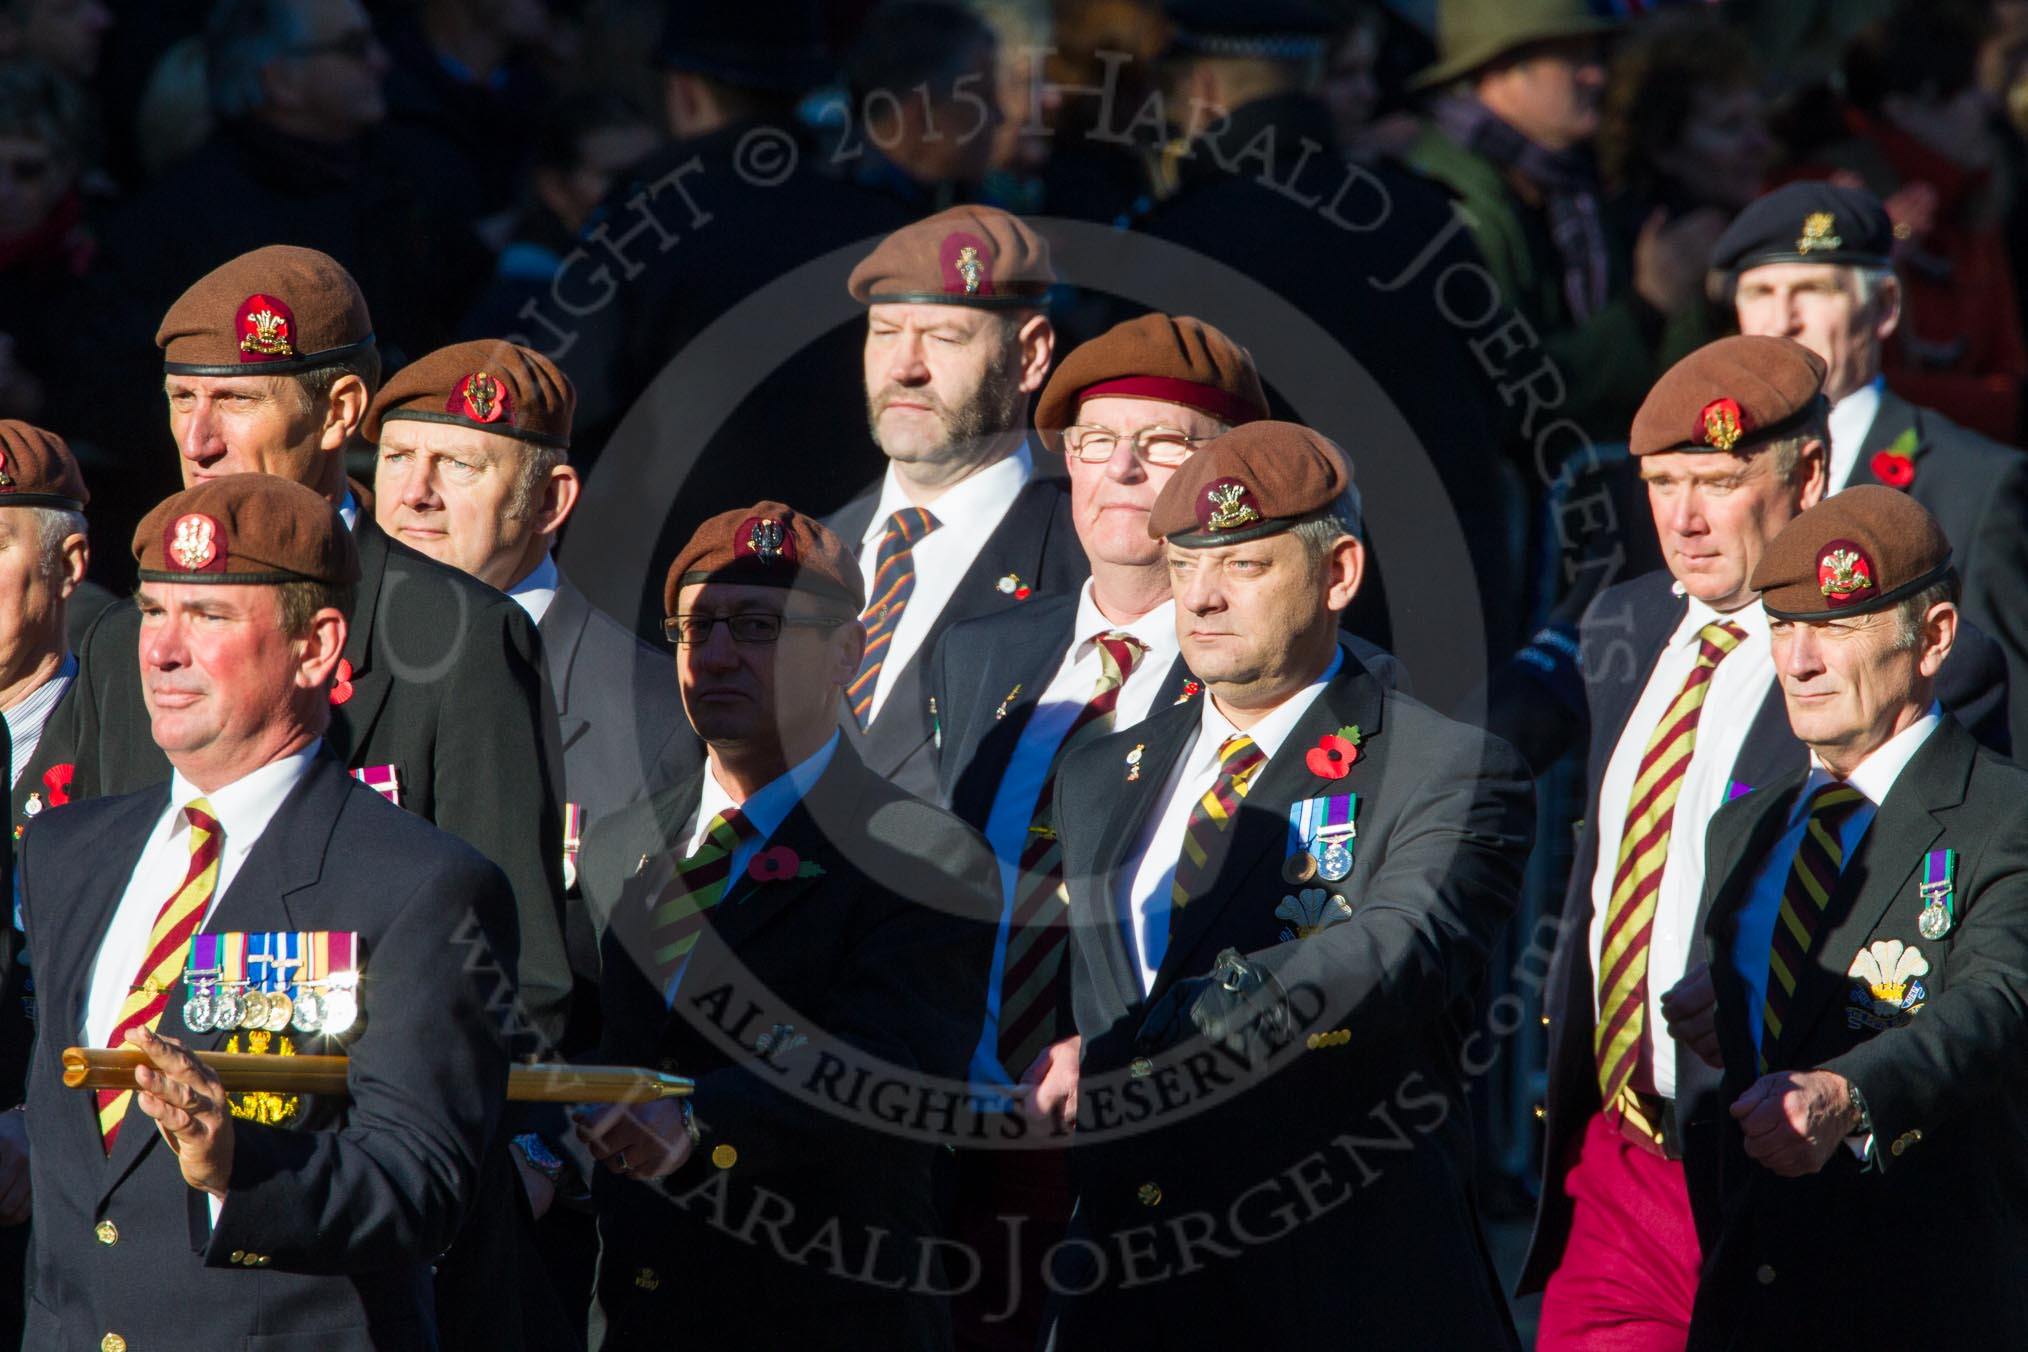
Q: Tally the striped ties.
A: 7